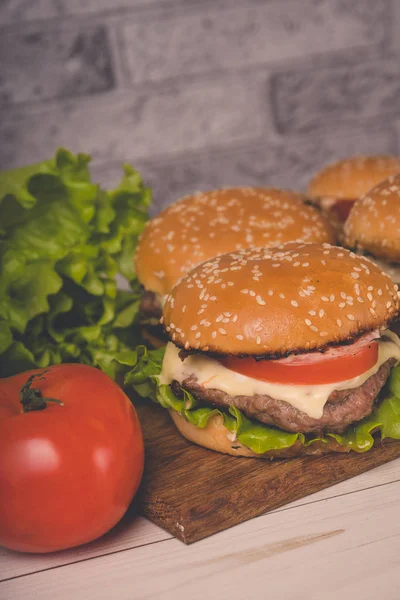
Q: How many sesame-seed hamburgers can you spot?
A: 4